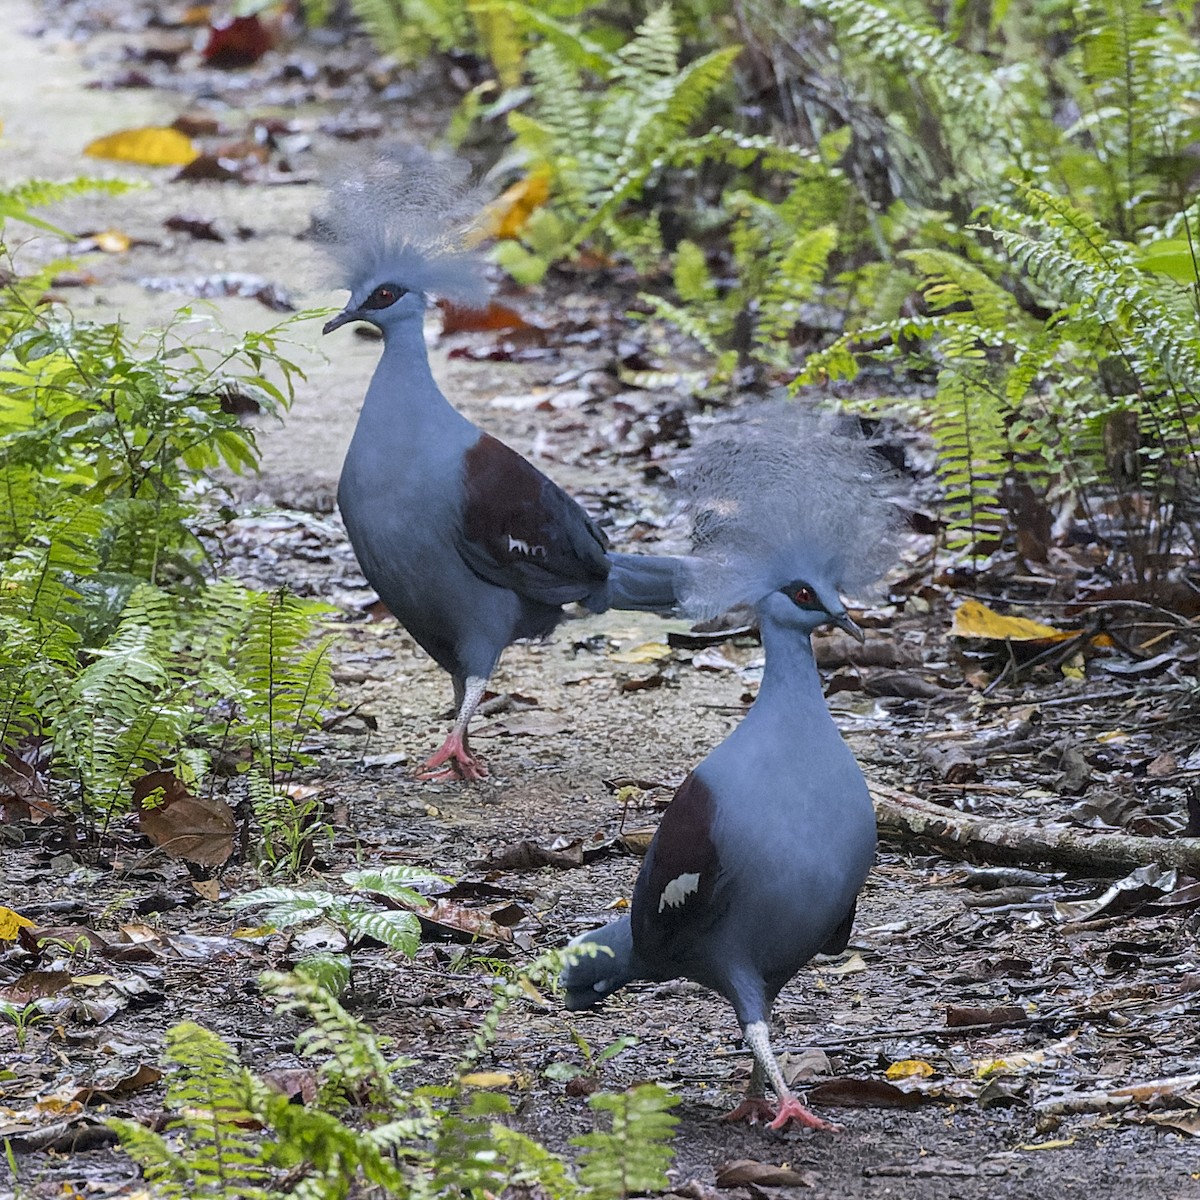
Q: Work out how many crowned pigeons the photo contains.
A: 2